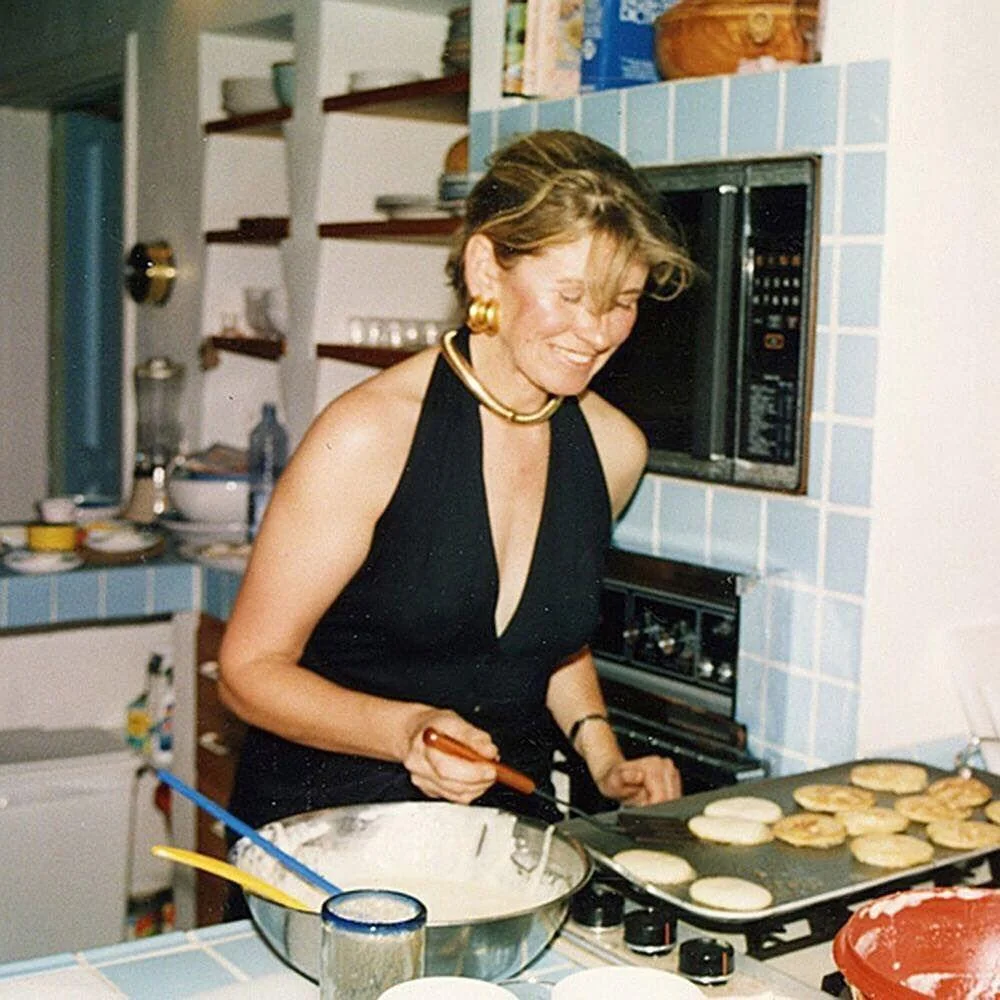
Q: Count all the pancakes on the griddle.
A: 13